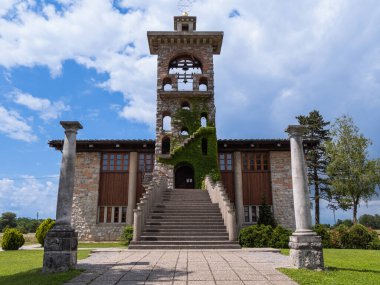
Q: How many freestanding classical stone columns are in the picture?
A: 2